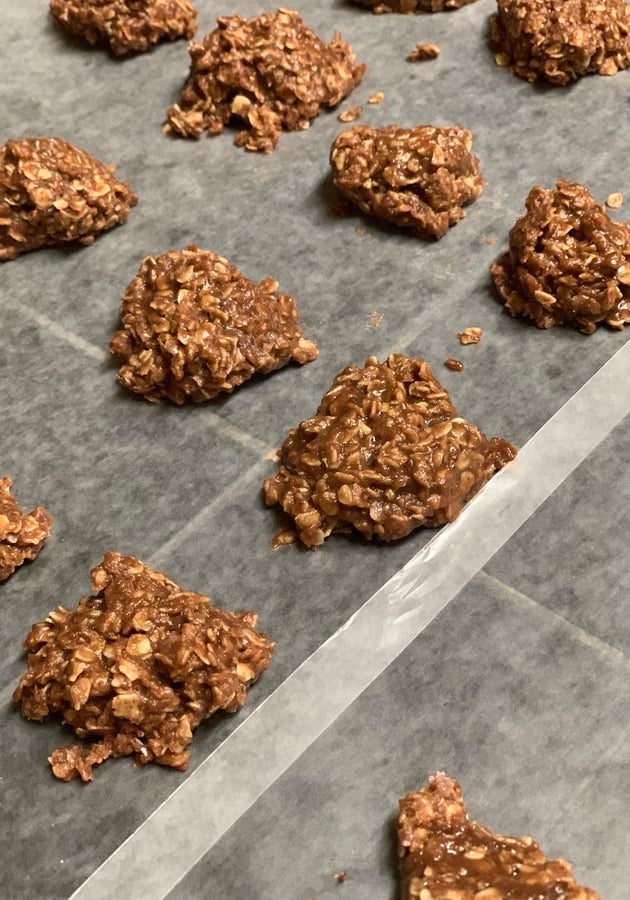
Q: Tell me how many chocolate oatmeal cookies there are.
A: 12